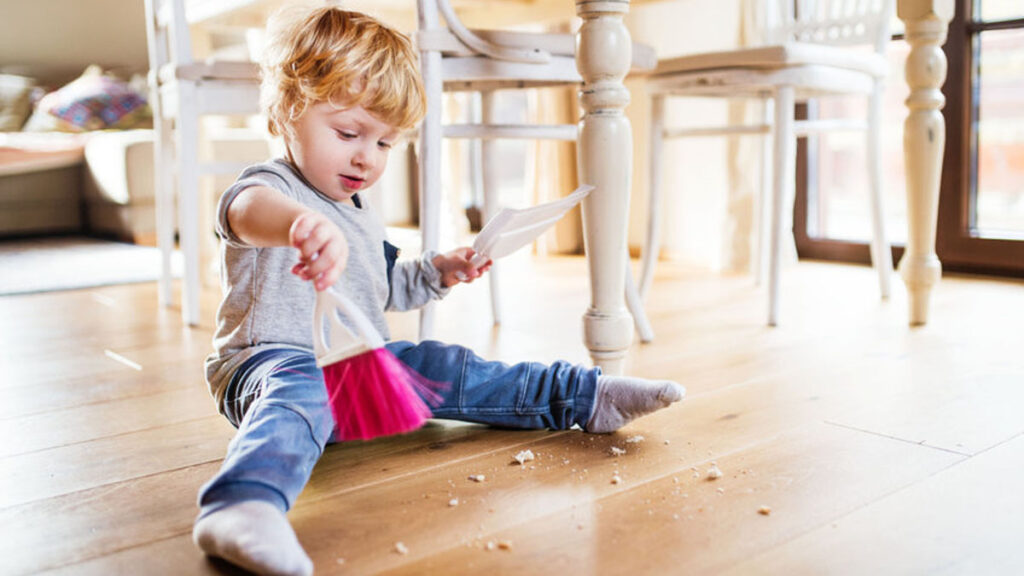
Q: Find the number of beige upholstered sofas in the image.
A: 1